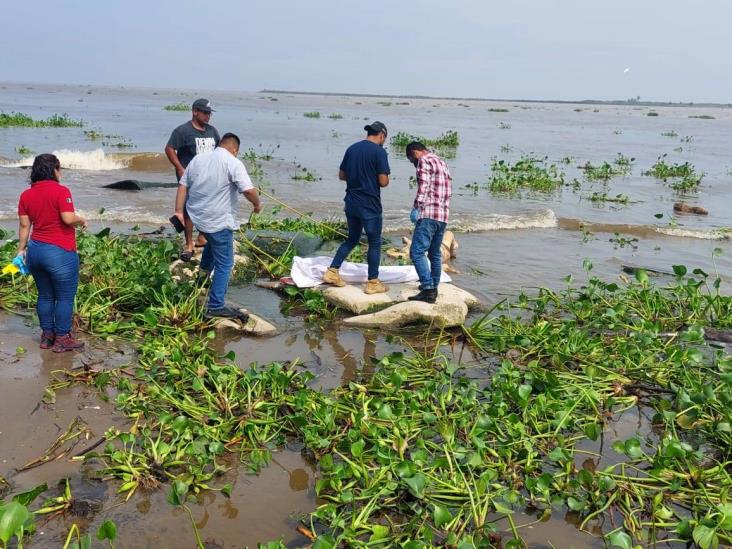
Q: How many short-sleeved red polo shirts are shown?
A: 1